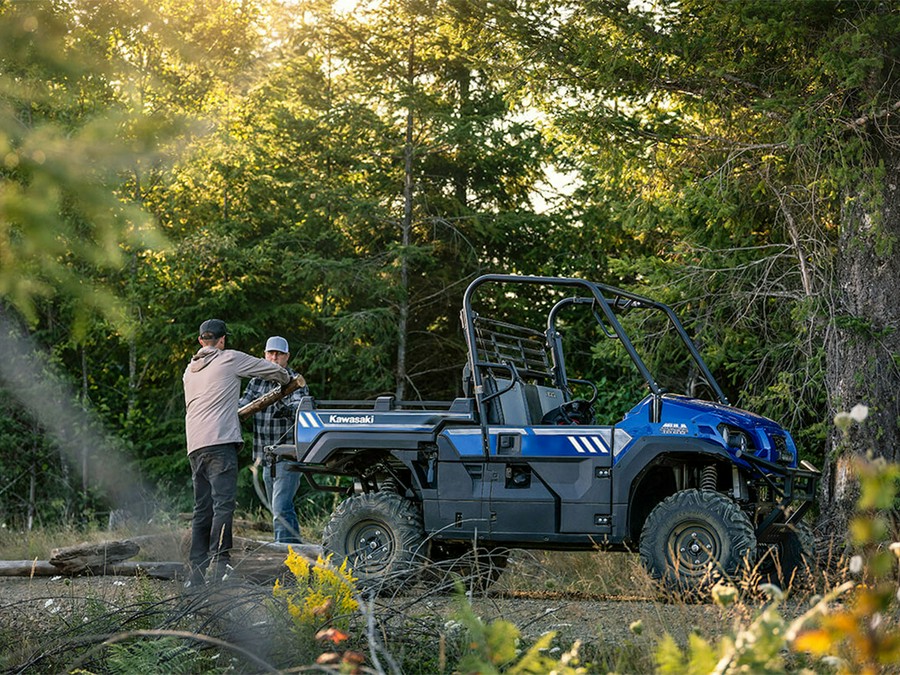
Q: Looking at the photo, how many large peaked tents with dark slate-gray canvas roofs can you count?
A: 0